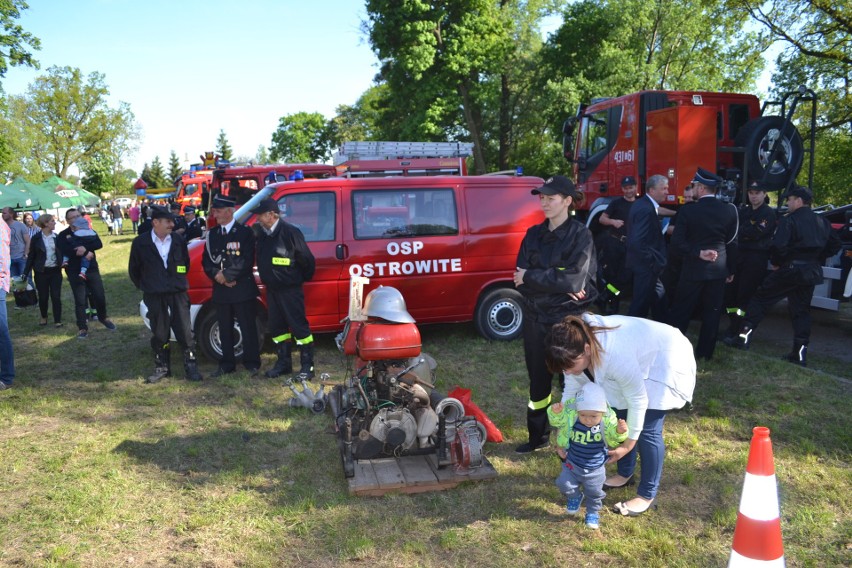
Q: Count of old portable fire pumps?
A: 1